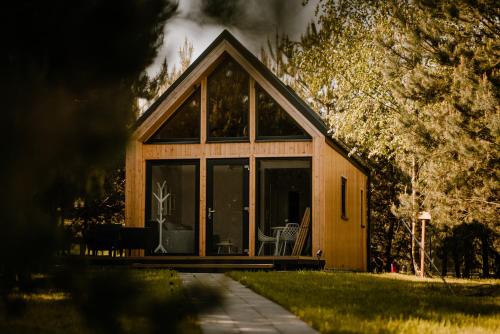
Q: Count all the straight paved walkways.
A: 1